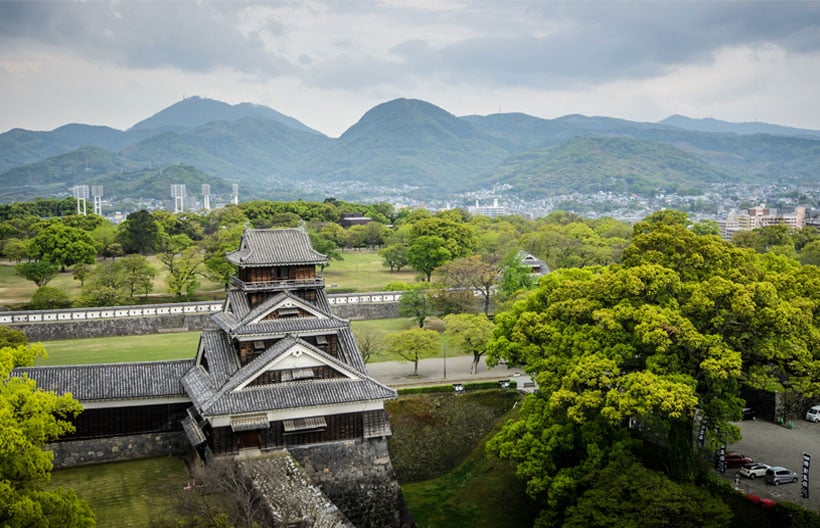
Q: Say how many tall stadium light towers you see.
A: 5